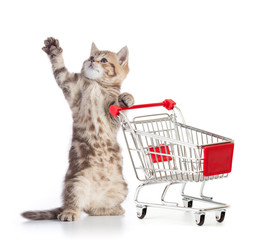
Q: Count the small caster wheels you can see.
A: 4